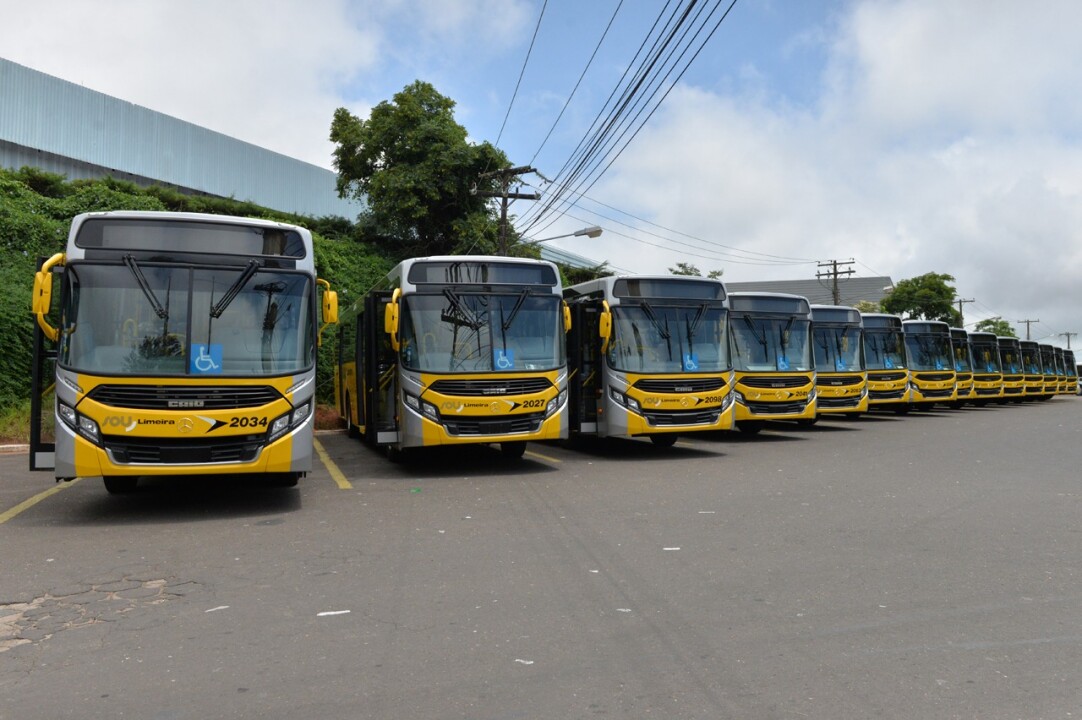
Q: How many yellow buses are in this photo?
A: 14